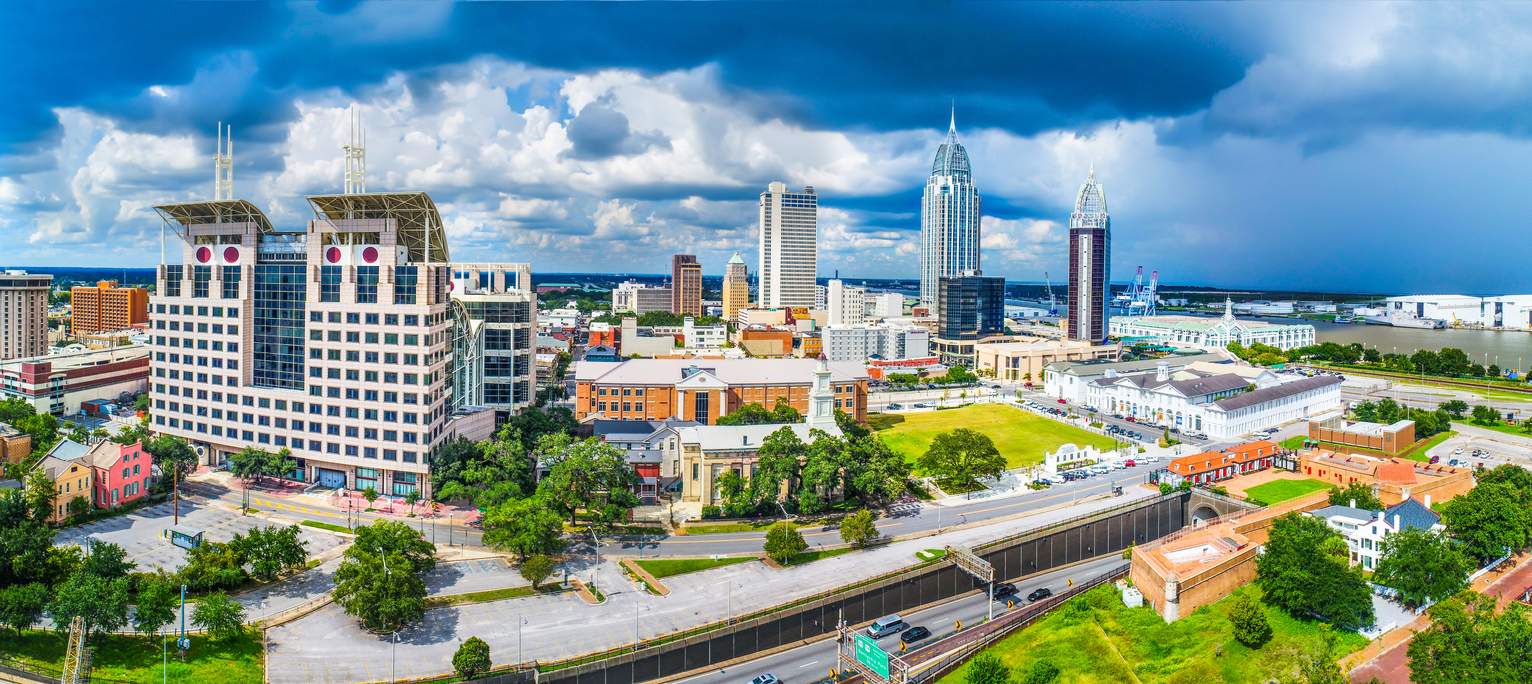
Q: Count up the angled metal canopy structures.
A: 2